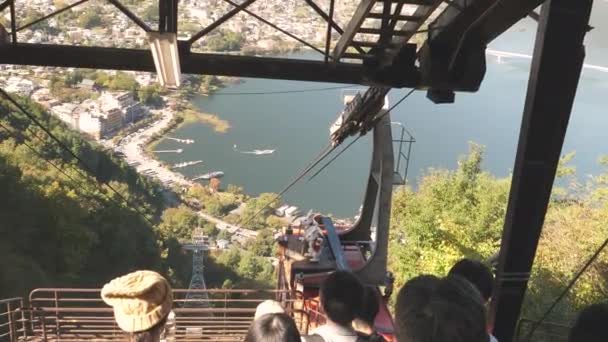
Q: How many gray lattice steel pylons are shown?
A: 1